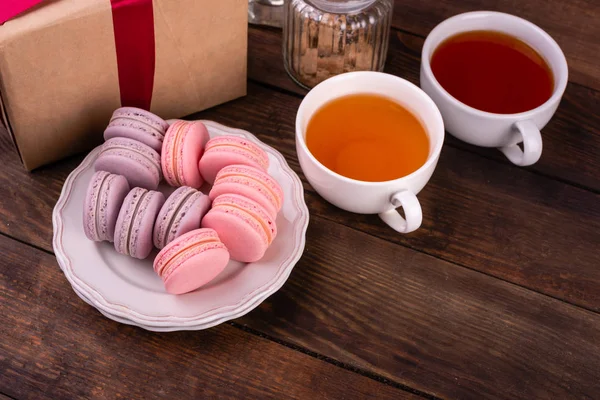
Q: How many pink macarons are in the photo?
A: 5